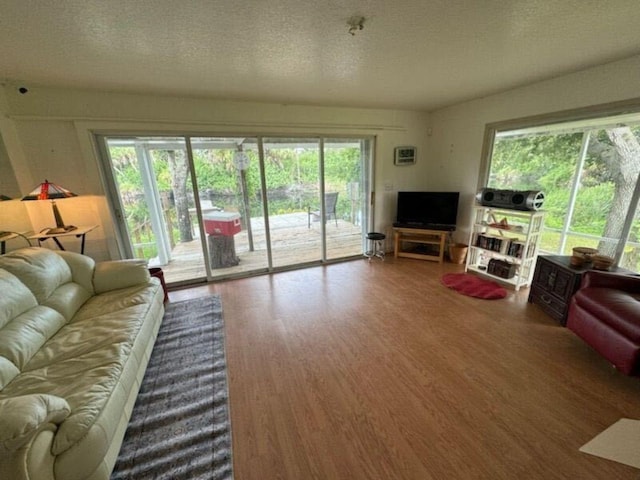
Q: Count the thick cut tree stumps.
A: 1